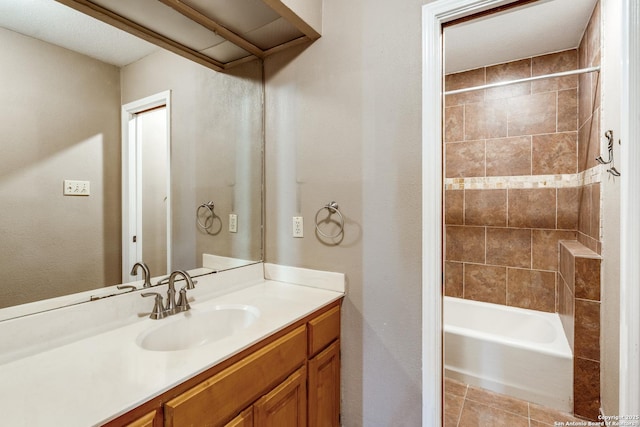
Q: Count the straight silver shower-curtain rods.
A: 1